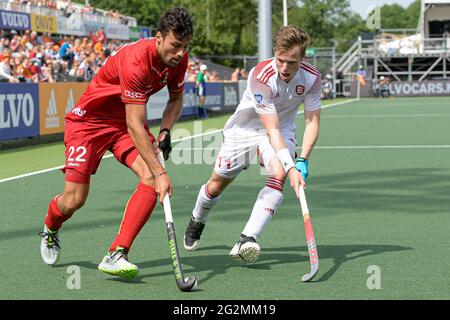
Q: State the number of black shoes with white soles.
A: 2